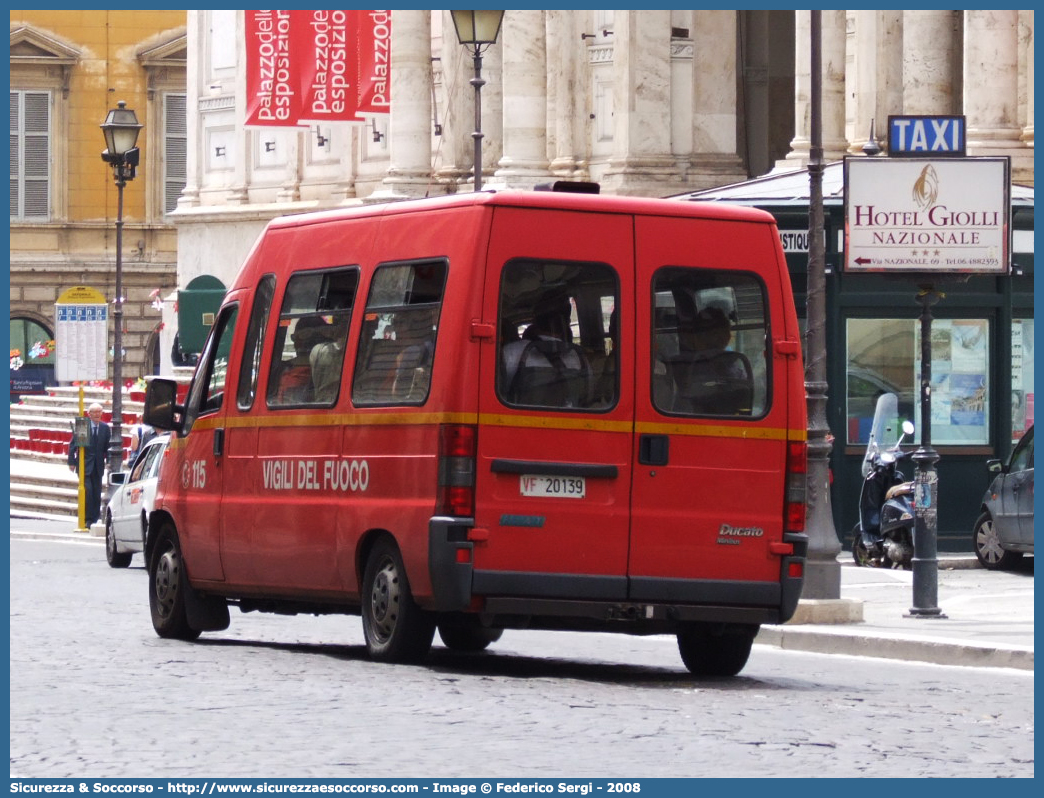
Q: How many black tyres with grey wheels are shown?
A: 4